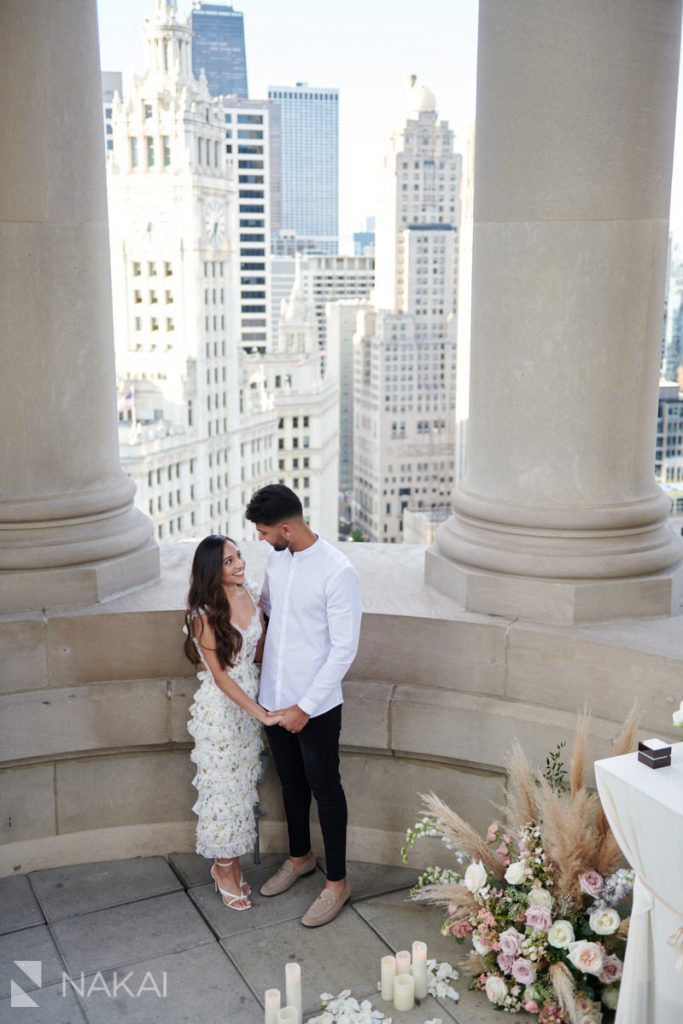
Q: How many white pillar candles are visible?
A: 7